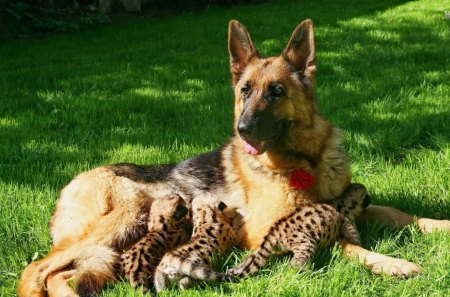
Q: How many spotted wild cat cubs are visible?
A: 3